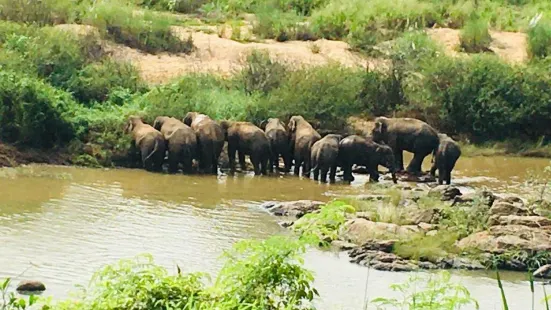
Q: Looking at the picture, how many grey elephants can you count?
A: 10